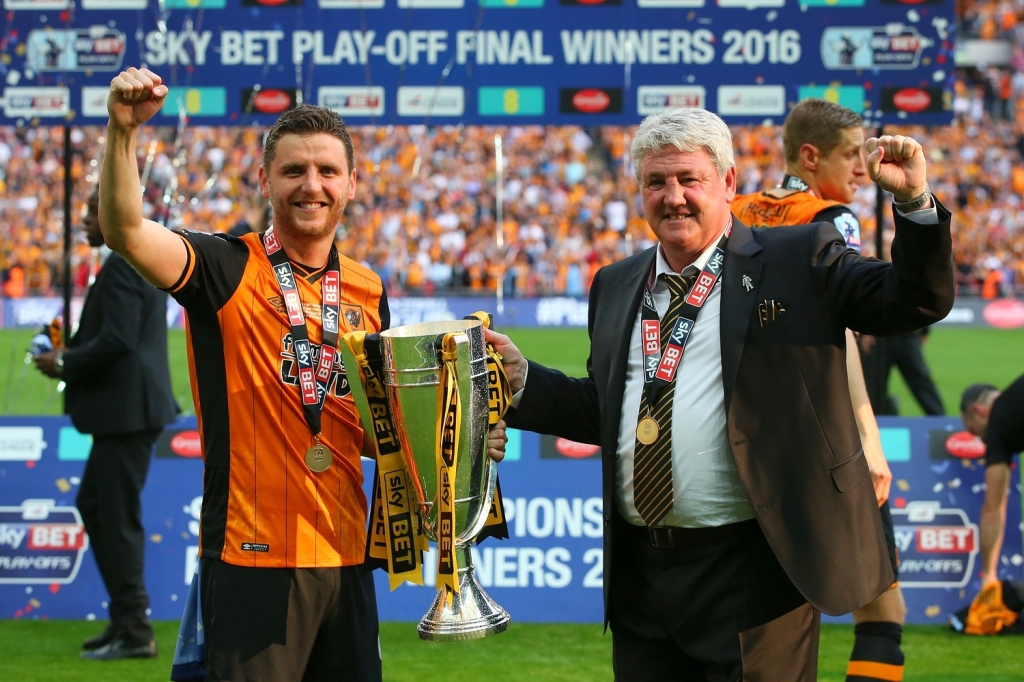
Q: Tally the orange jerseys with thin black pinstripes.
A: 2